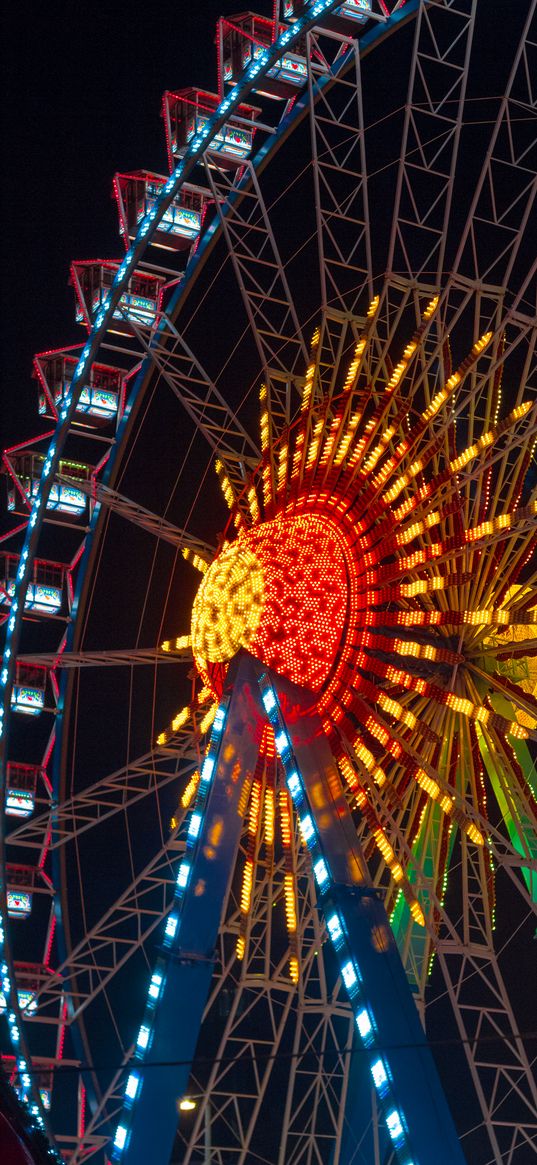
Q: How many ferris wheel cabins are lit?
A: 13